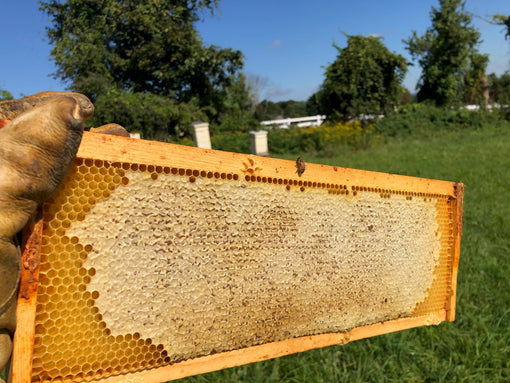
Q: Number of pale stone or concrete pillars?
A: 2